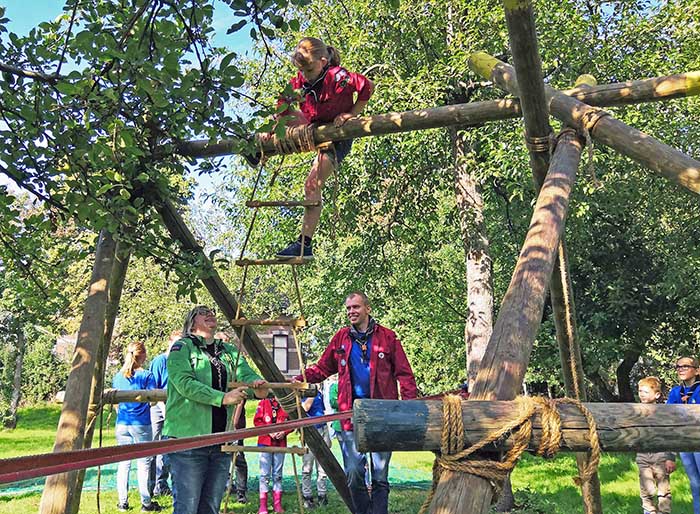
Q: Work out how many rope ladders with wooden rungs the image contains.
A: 1